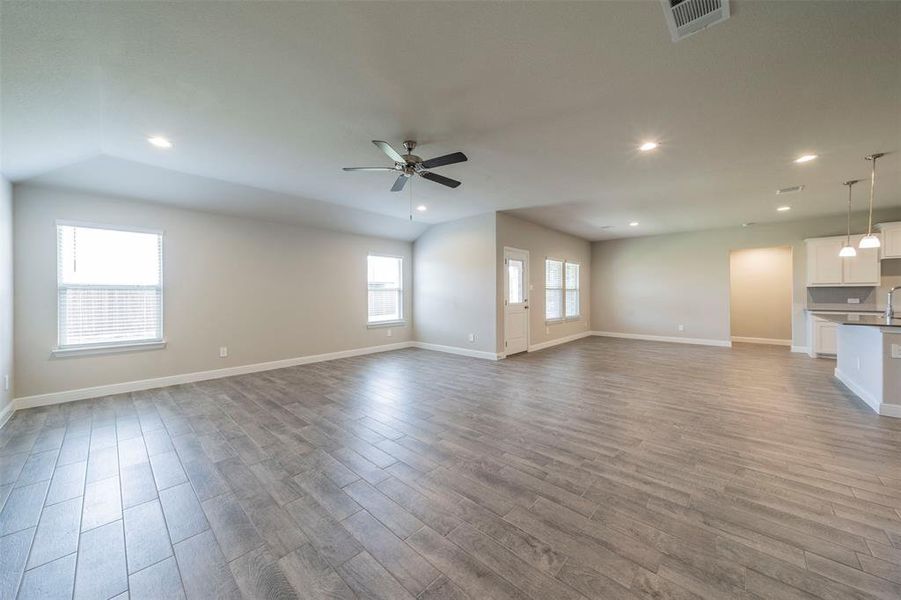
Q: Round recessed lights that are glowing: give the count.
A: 6